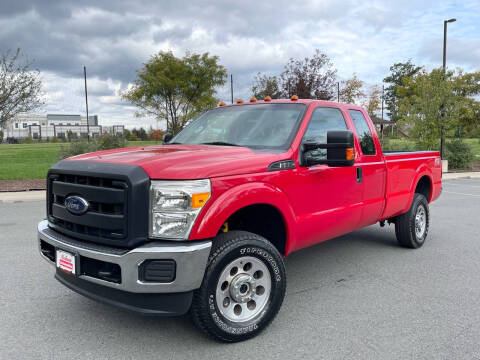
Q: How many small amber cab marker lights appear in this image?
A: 5